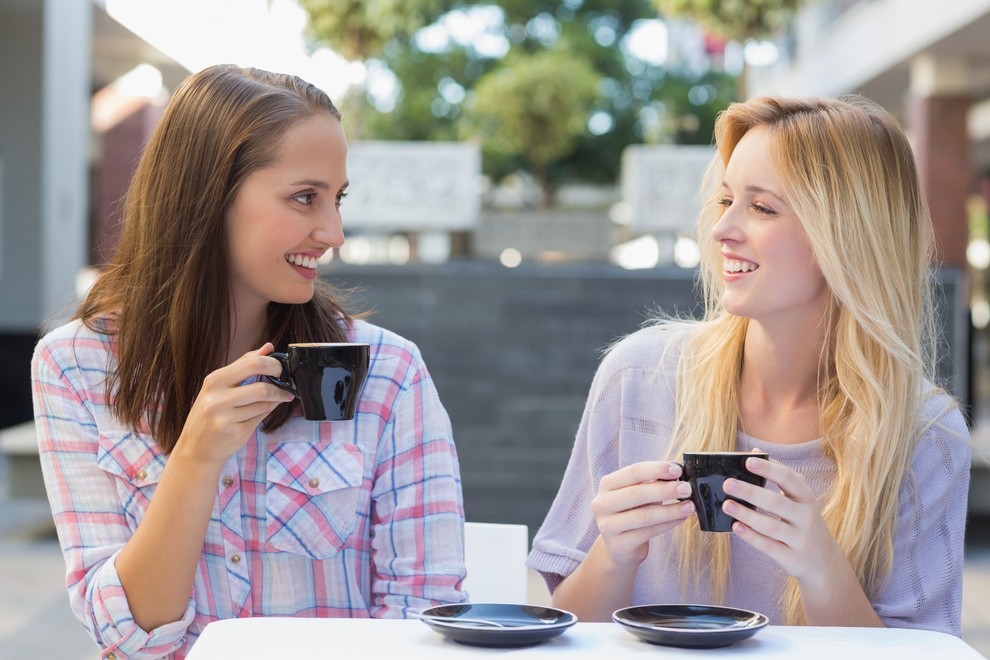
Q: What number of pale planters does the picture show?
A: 2